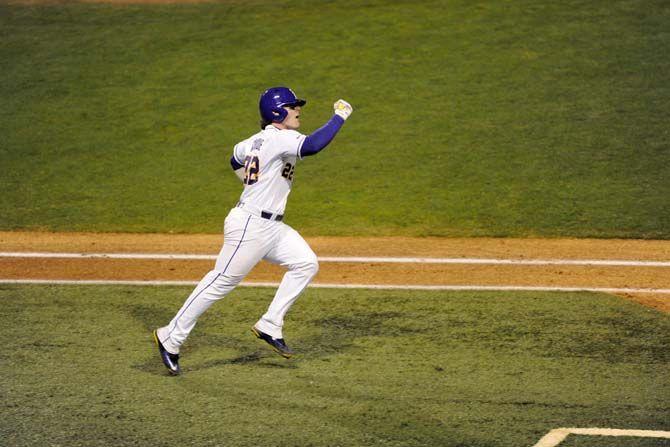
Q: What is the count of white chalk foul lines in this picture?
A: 2